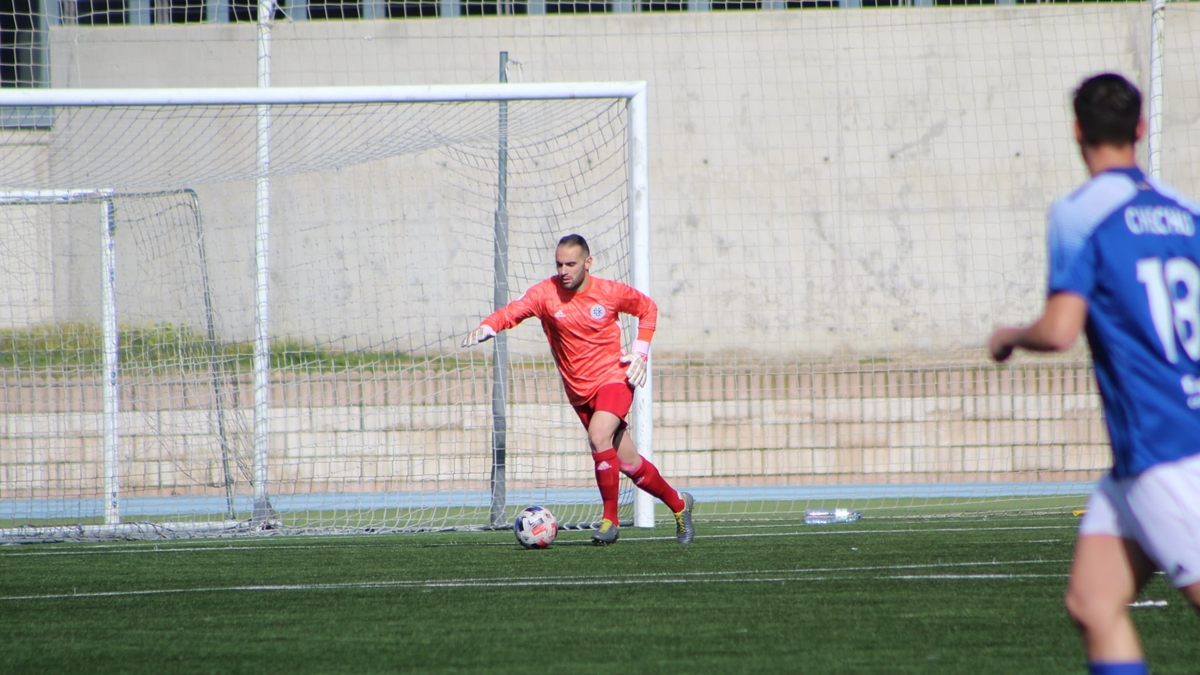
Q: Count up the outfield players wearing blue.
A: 1